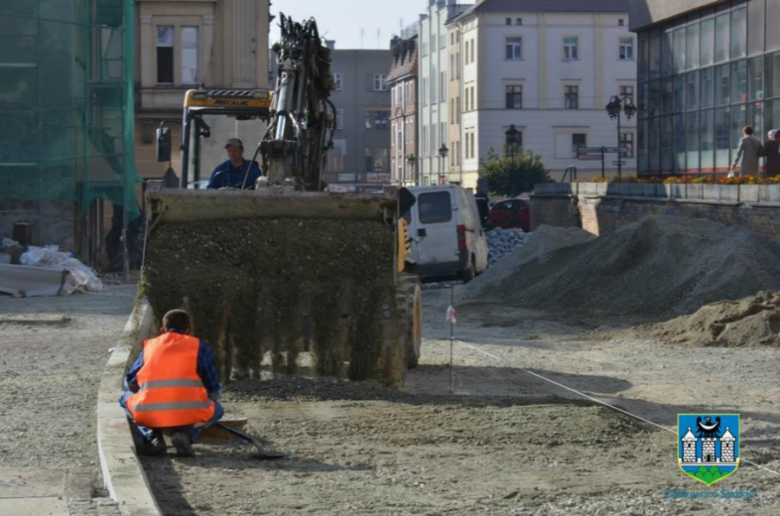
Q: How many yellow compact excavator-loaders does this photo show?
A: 1